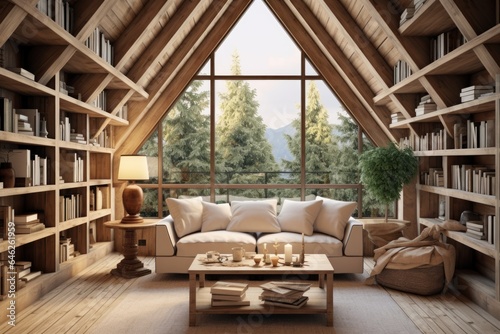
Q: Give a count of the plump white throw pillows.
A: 5